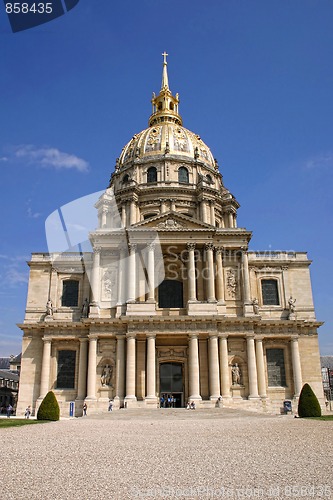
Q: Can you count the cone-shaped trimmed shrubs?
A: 2